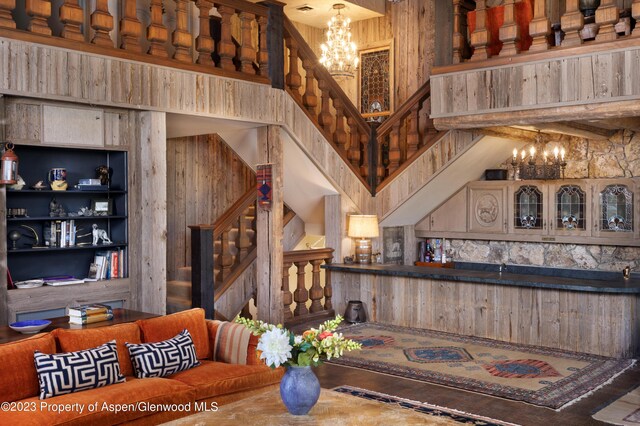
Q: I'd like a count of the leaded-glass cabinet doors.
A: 3